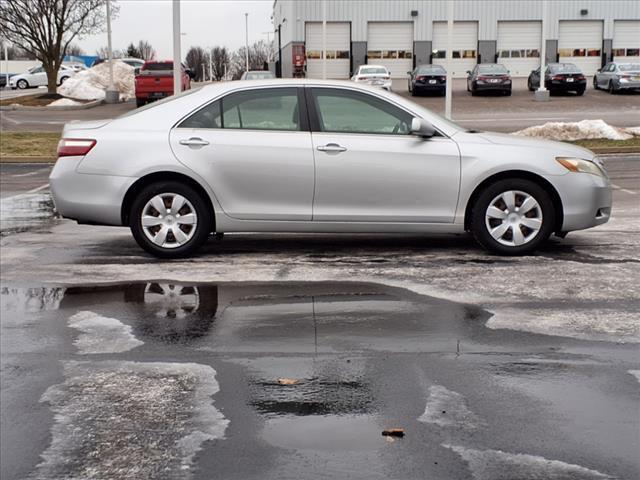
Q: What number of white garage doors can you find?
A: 6